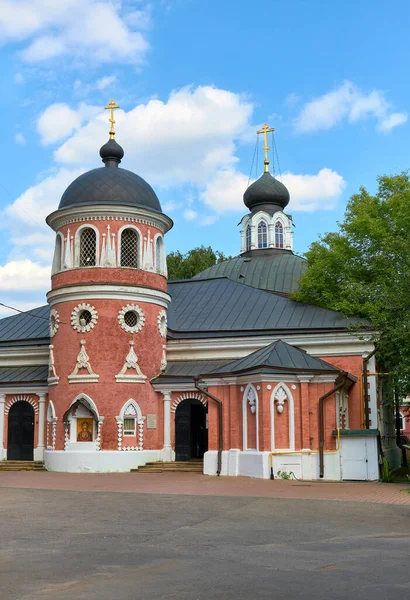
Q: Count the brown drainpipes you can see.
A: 3